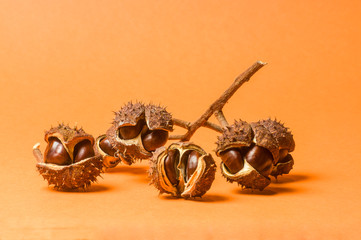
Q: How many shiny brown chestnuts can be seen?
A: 9